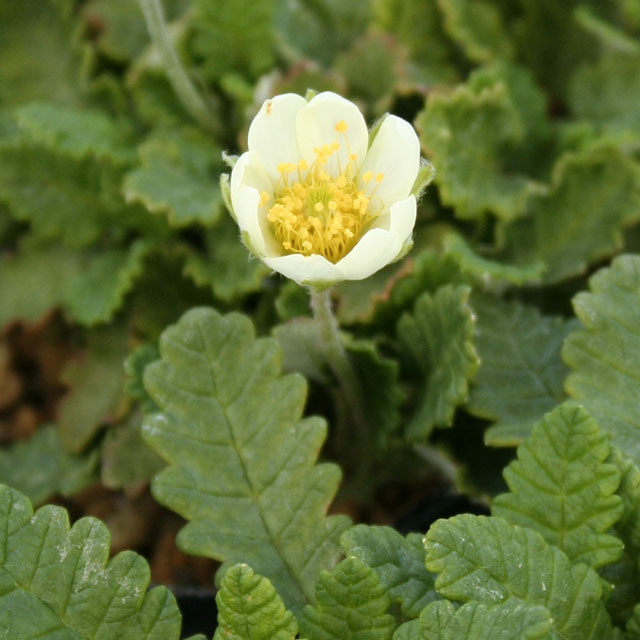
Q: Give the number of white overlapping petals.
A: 8